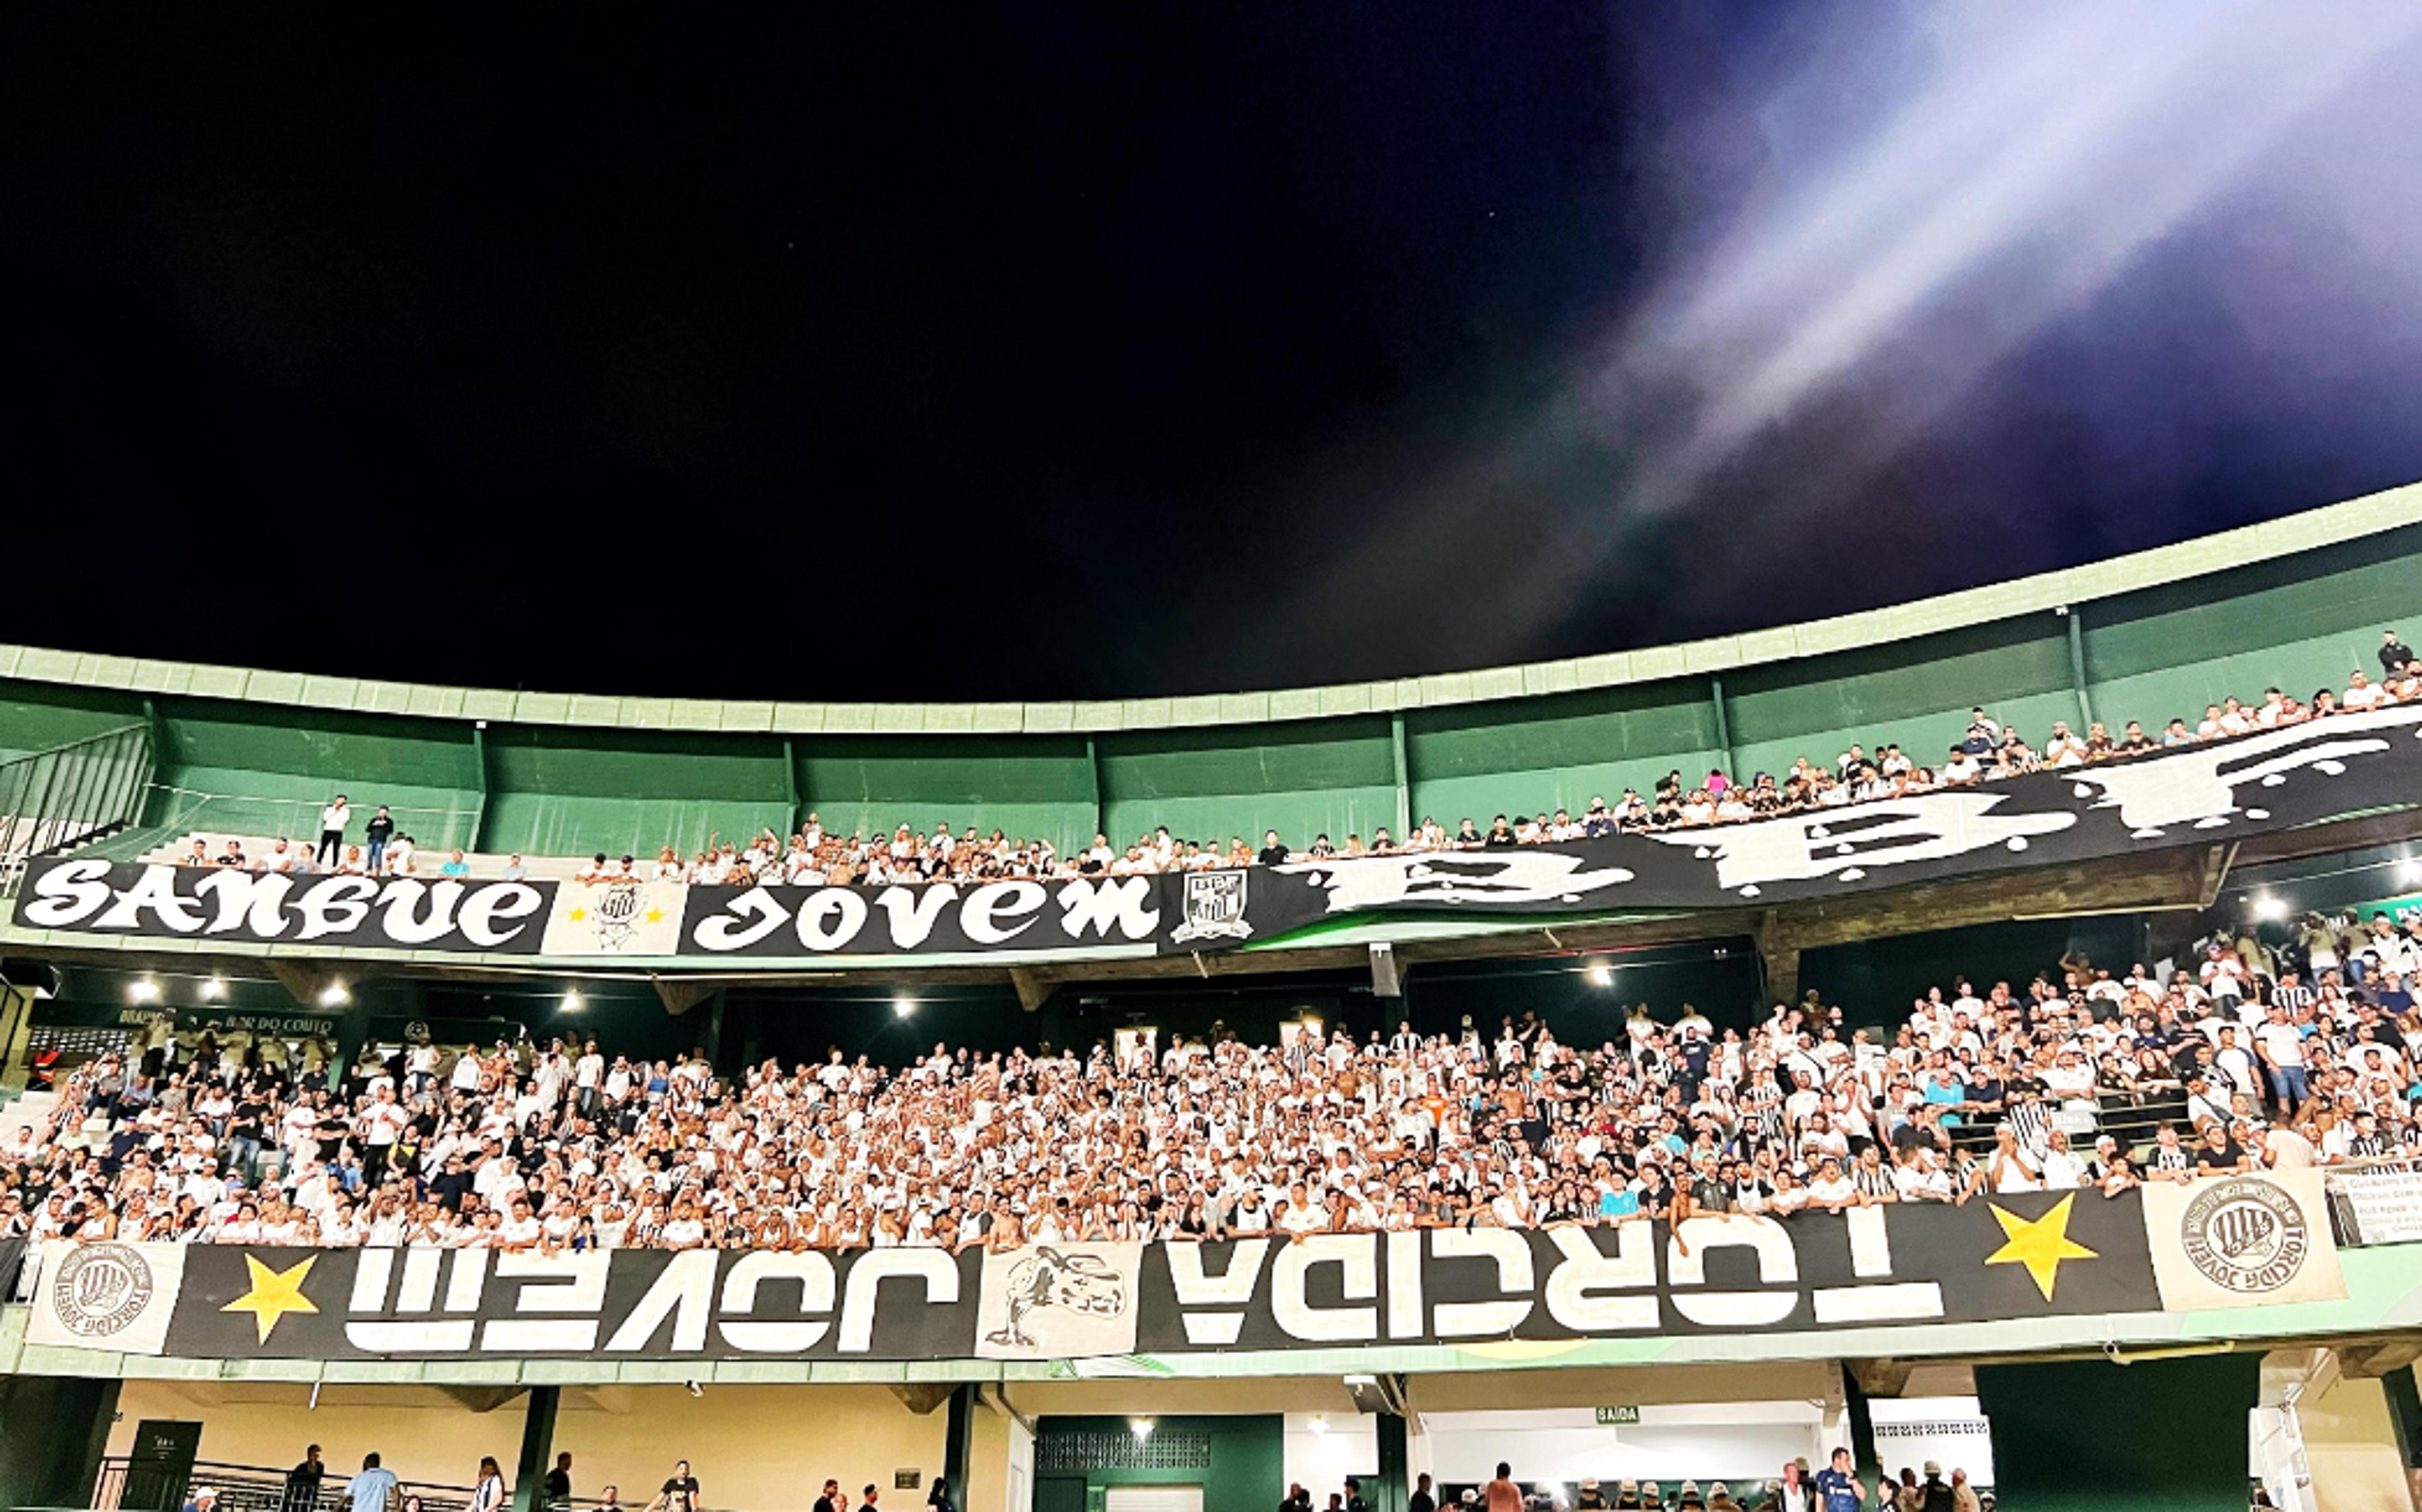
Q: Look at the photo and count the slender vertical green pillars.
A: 7